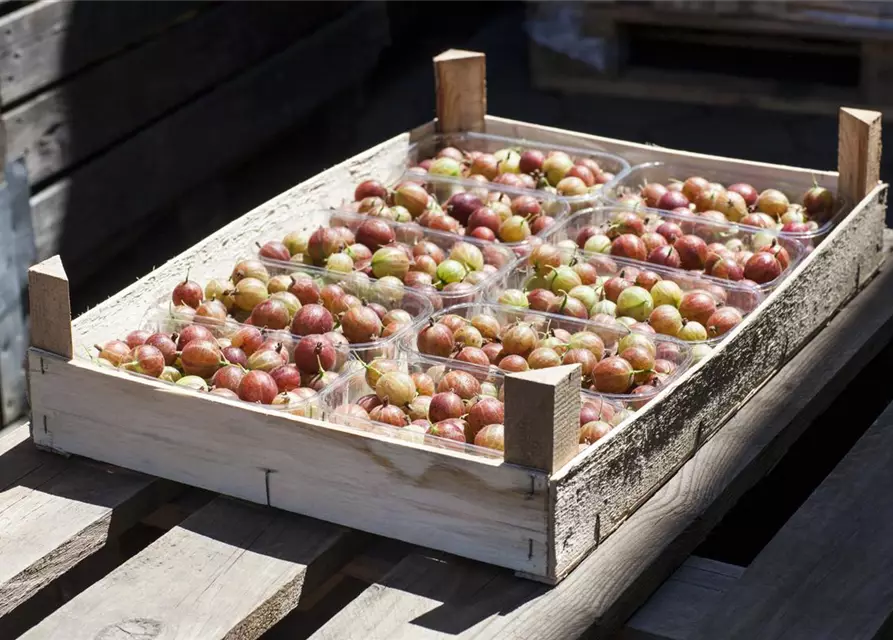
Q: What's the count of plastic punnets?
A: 10